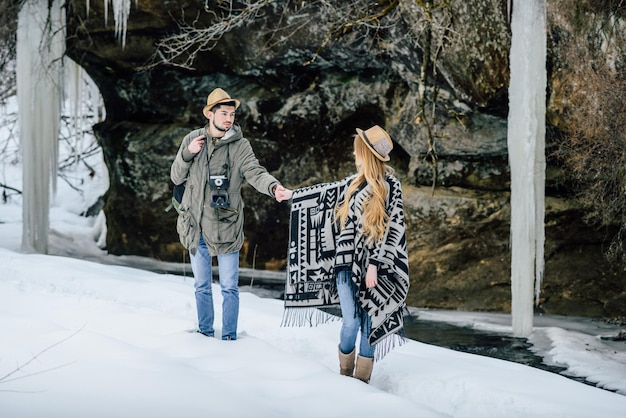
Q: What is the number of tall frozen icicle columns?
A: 2